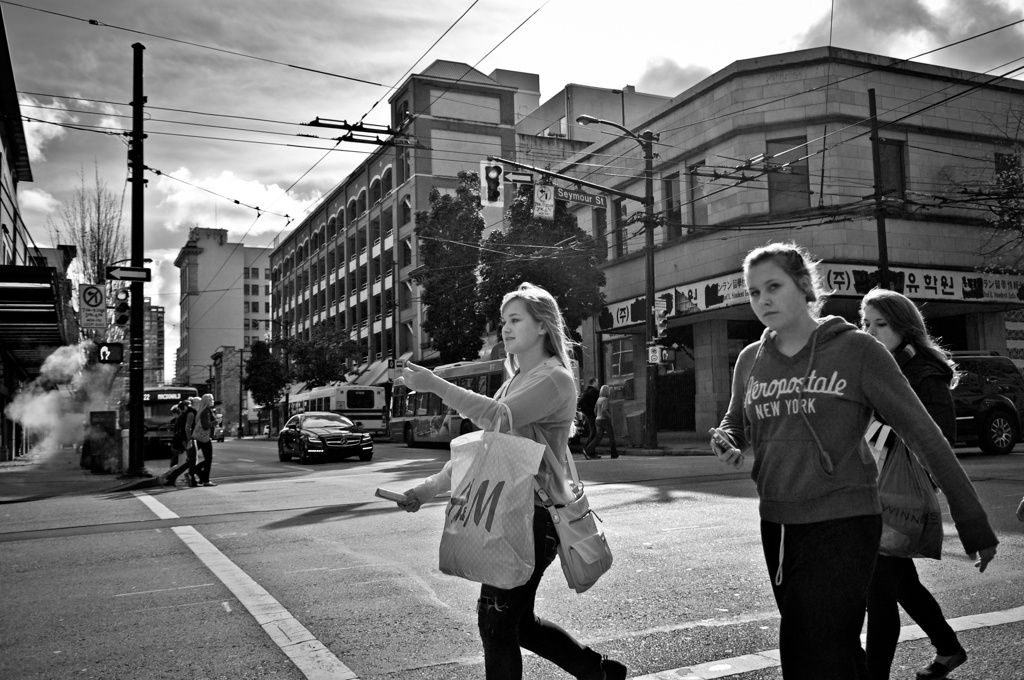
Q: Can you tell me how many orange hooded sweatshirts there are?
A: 0